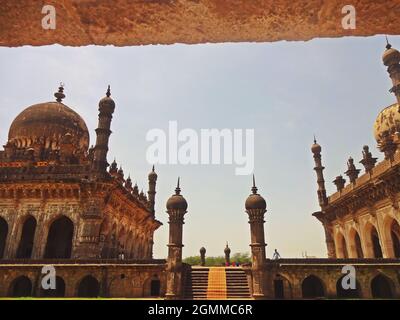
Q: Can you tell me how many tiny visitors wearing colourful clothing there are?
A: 3